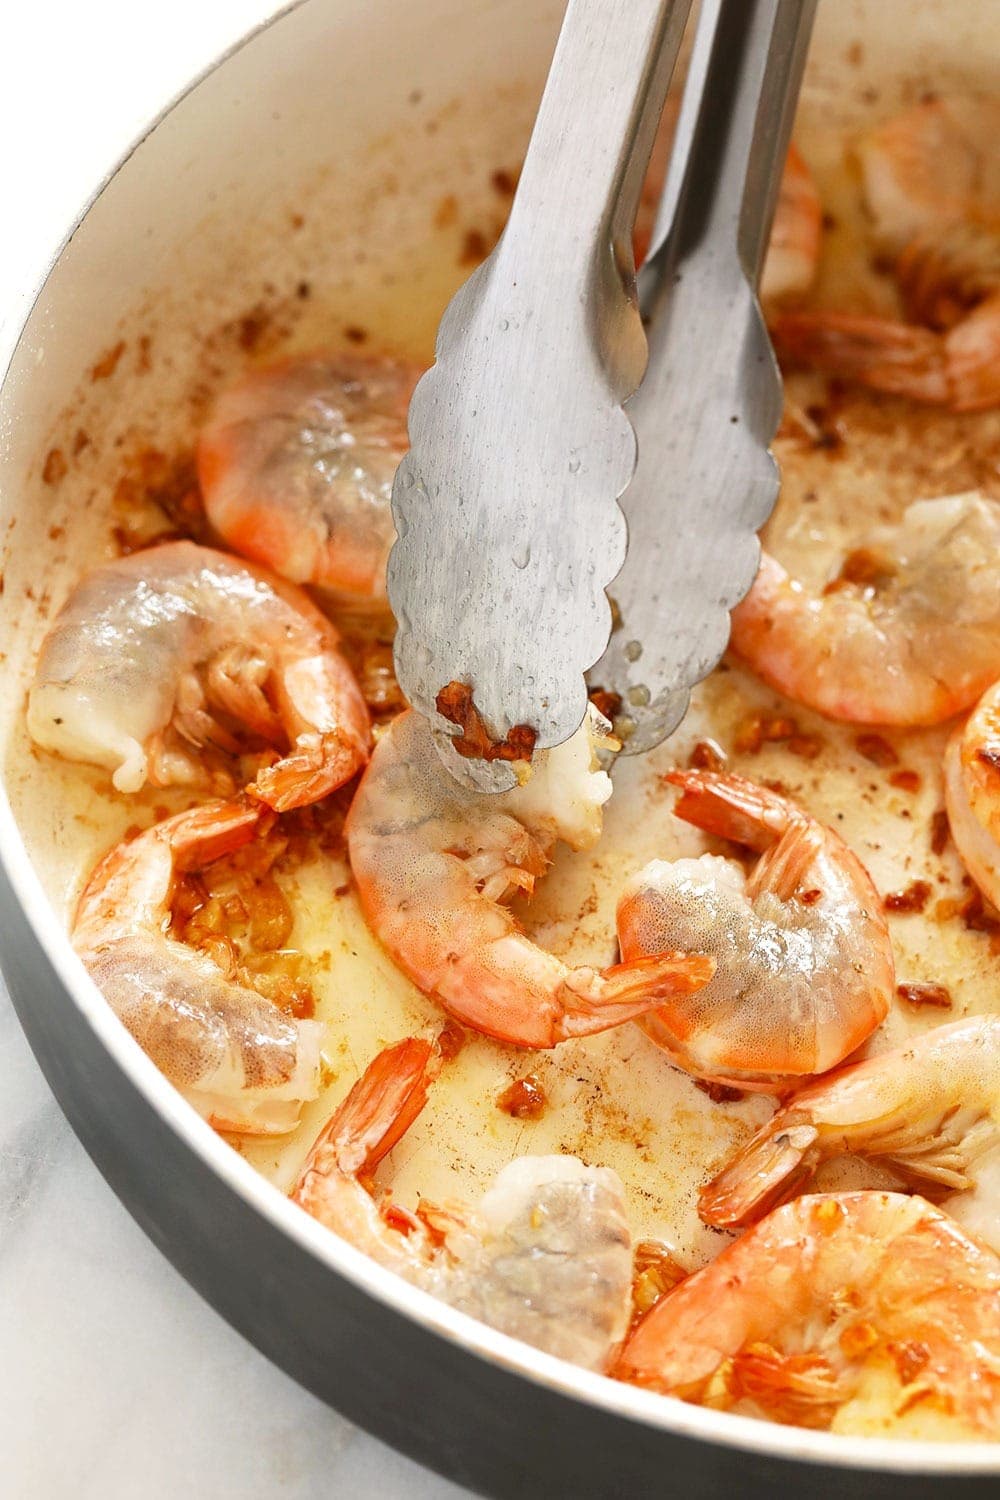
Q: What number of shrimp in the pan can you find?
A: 12